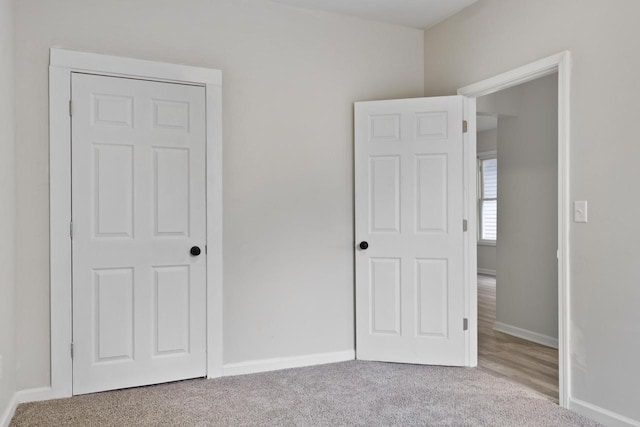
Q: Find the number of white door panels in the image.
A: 12